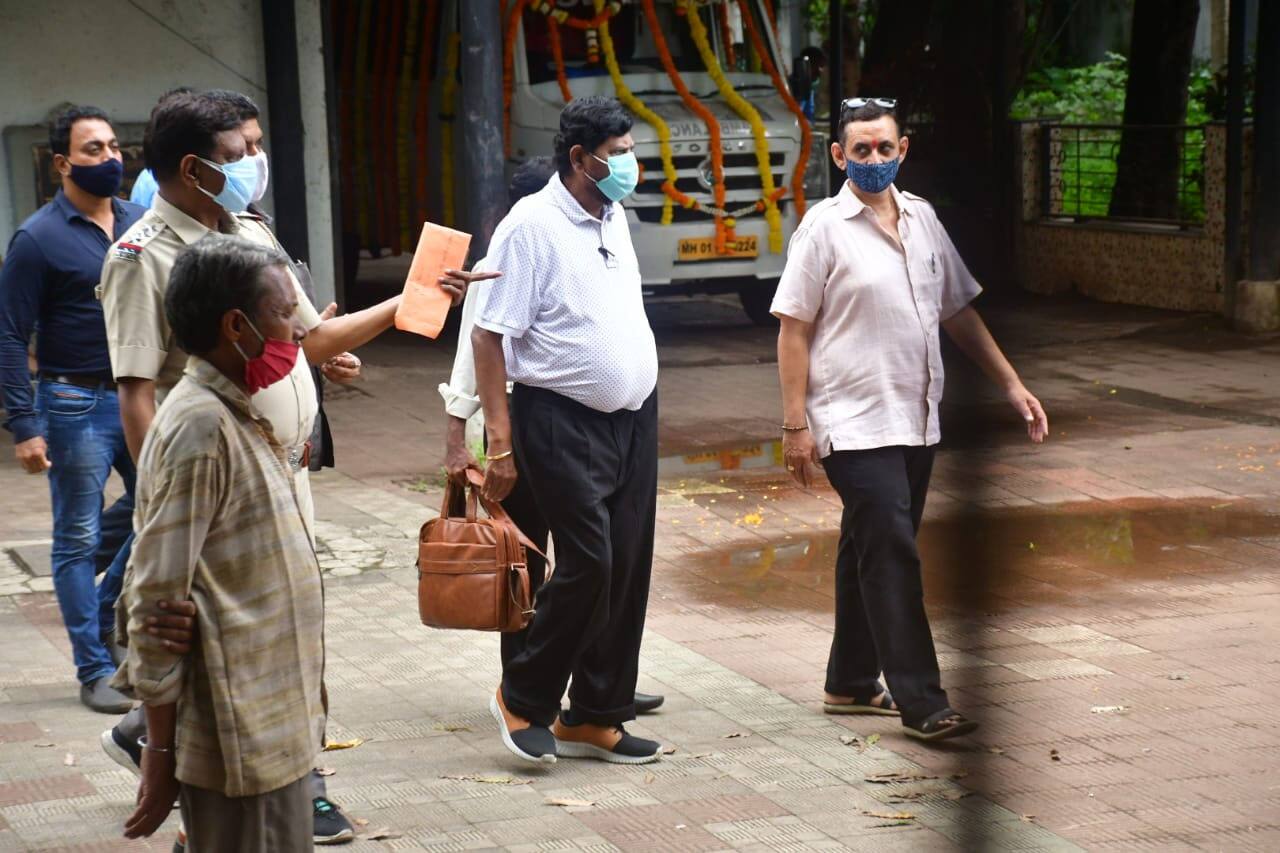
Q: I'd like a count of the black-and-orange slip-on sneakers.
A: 2